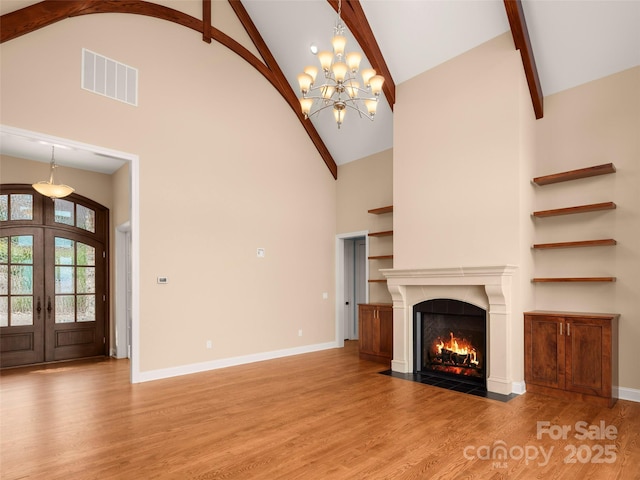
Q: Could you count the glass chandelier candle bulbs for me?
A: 13